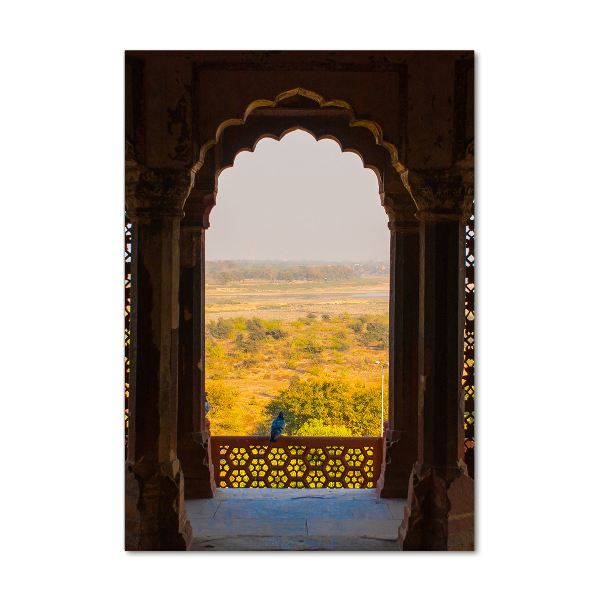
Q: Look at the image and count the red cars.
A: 0